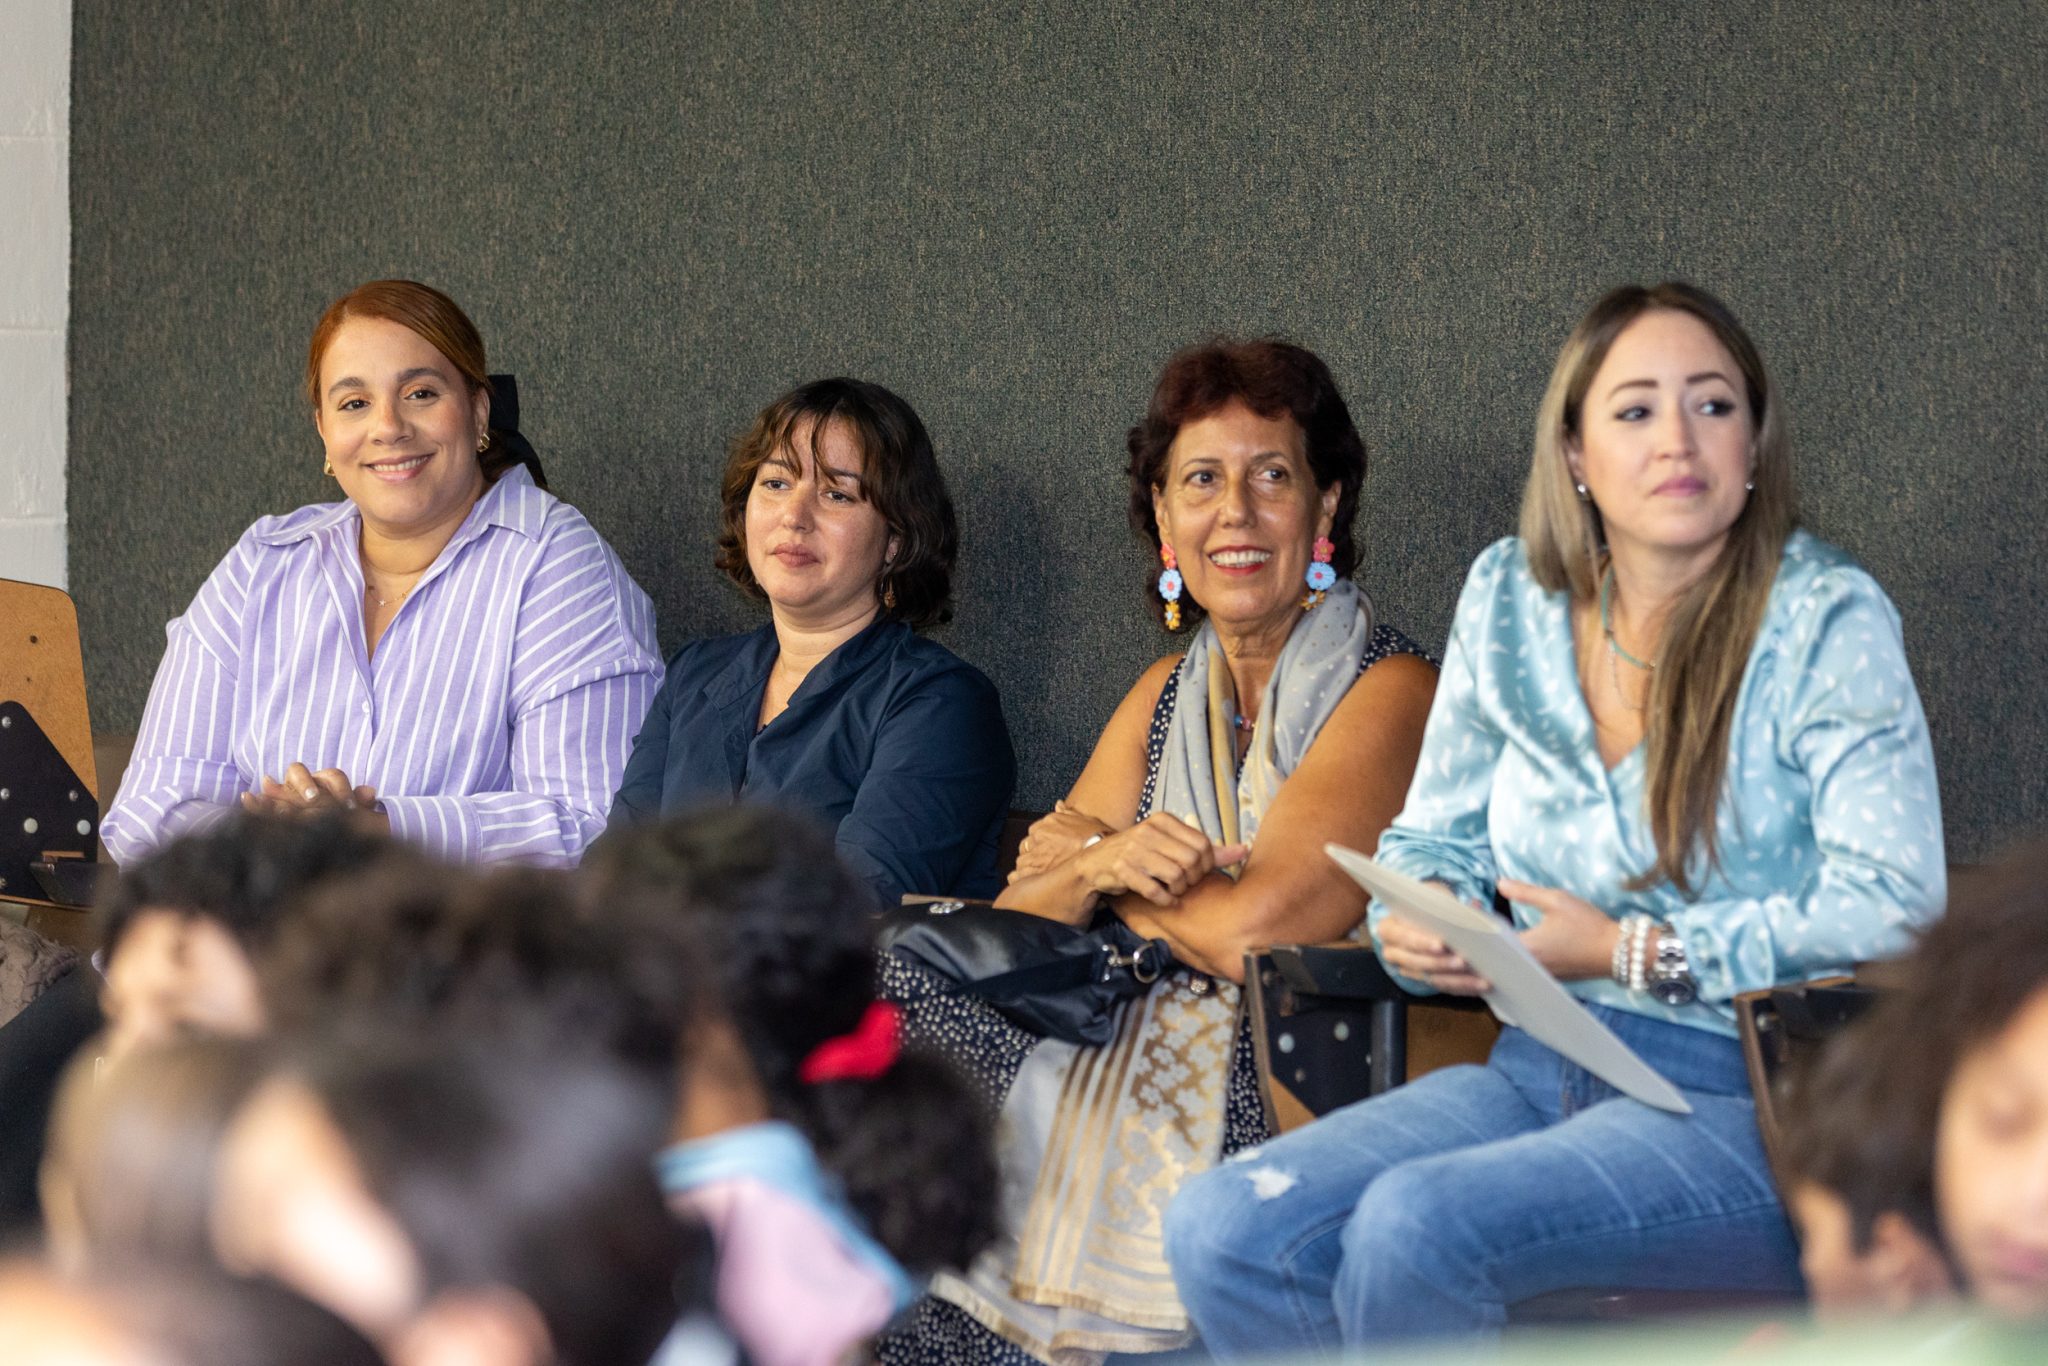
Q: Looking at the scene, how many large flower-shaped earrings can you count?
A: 2